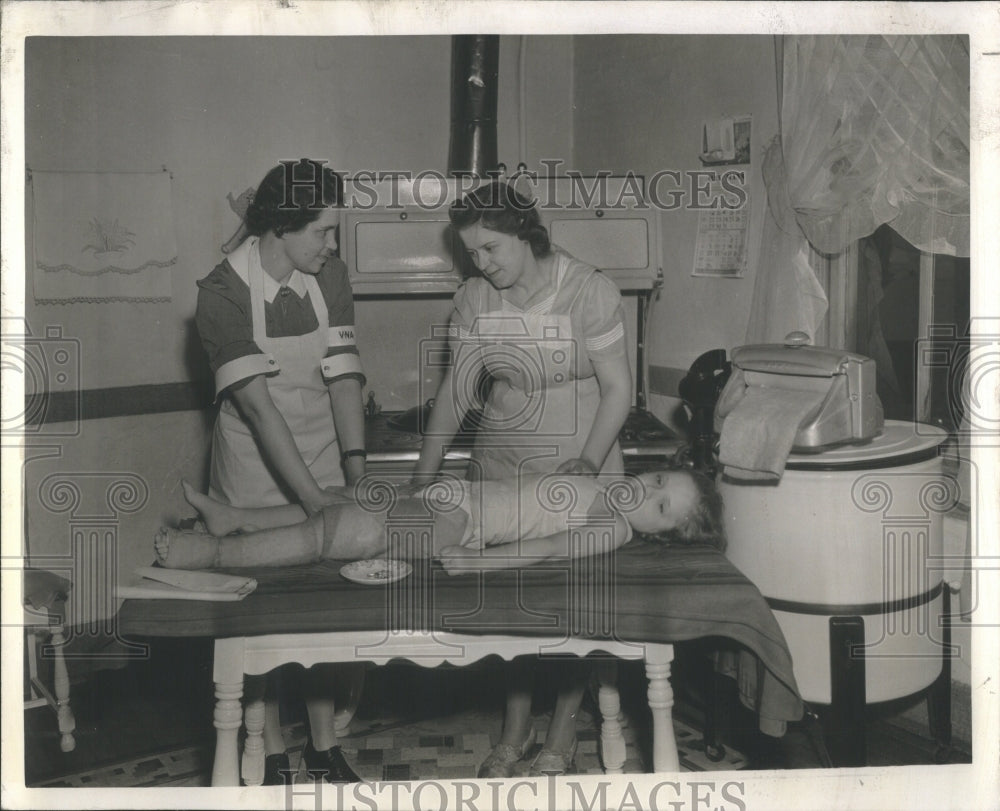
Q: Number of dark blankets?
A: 1